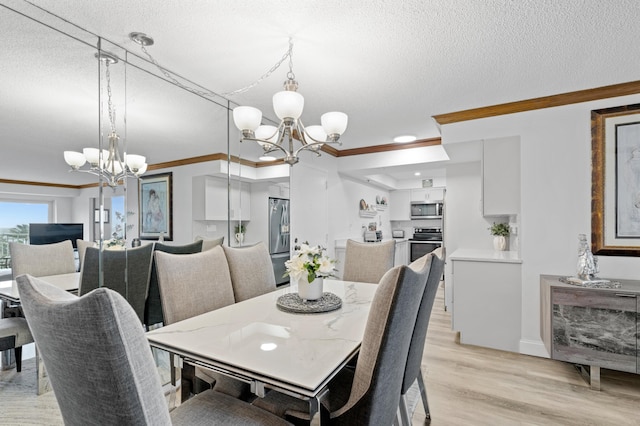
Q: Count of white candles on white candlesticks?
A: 0